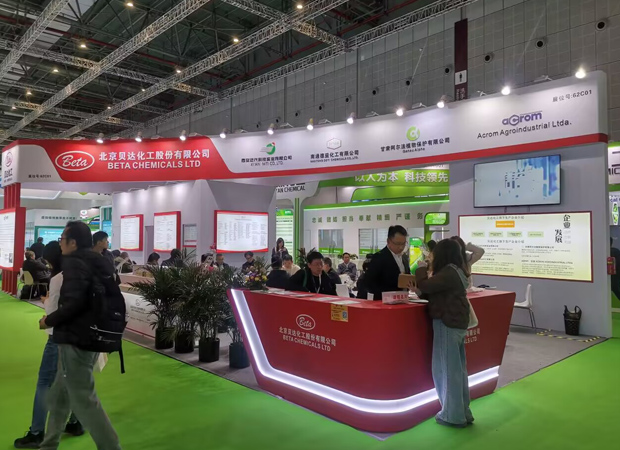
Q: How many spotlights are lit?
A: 11